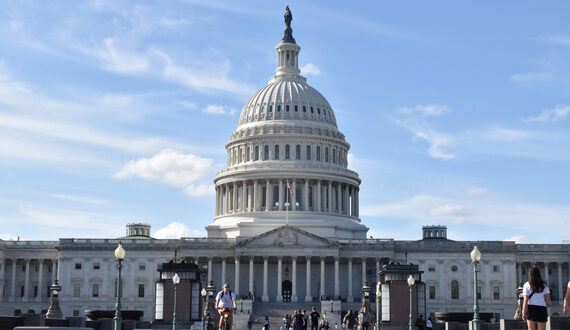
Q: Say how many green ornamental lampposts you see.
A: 6